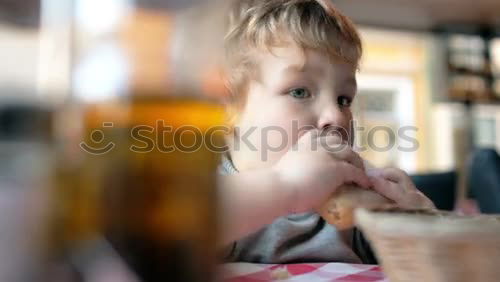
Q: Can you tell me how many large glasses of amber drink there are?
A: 1